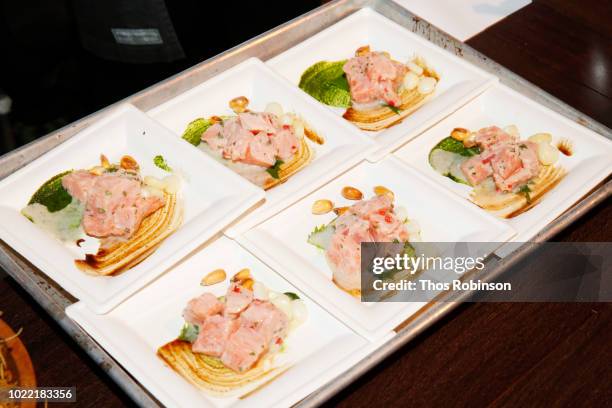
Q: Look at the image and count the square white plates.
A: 6